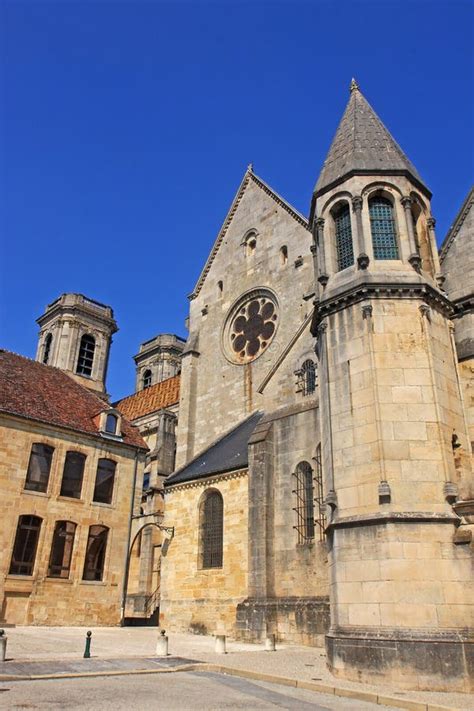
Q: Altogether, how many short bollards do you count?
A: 5